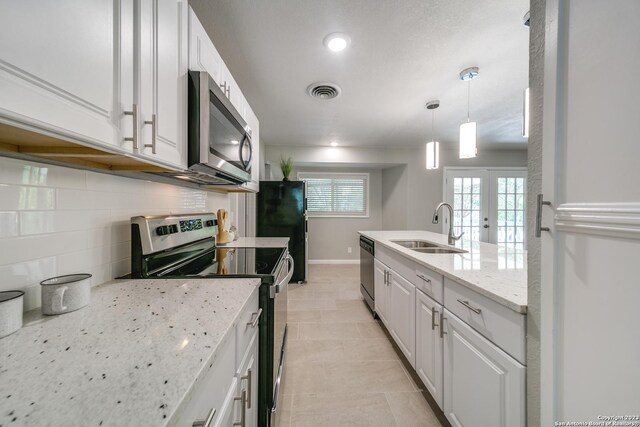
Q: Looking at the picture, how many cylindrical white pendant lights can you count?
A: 3